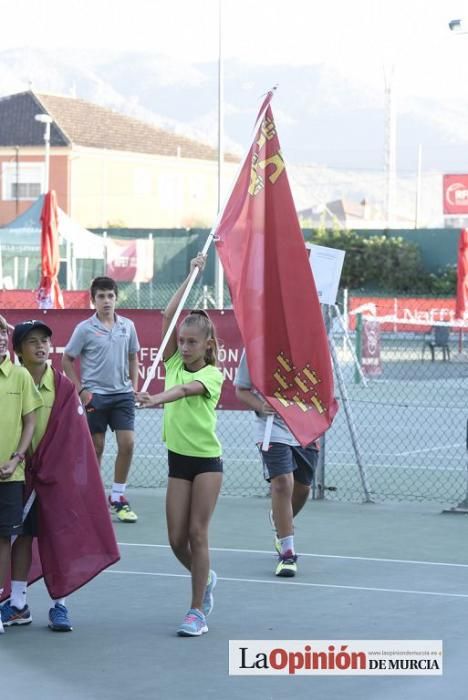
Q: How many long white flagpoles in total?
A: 1